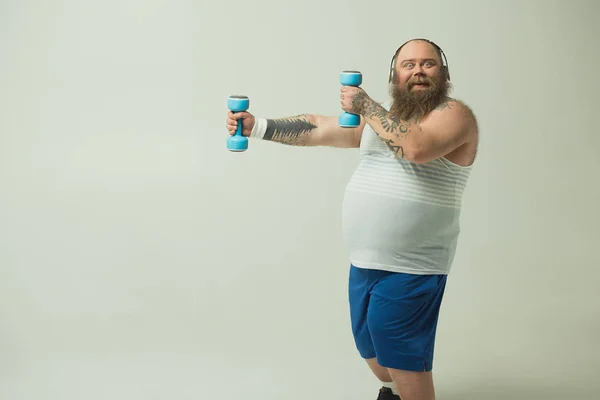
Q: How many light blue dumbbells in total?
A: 2